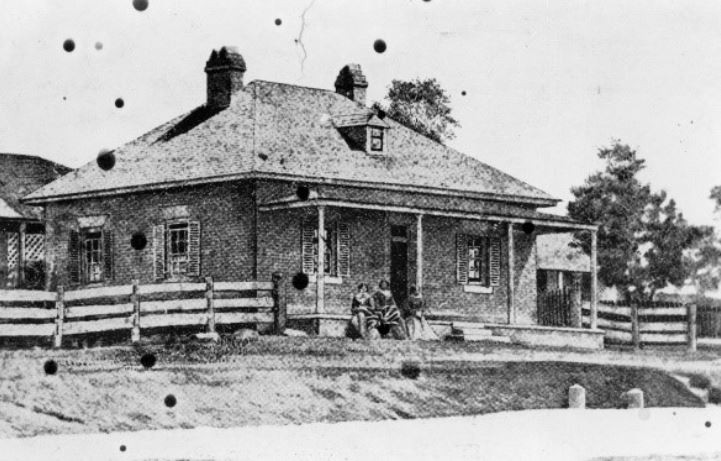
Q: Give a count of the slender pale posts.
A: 4